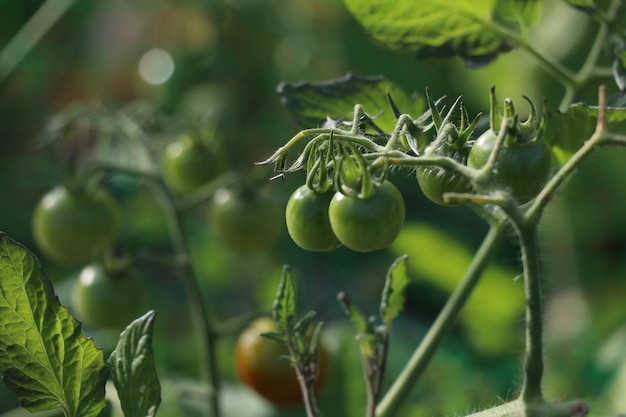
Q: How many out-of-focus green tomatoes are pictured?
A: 4